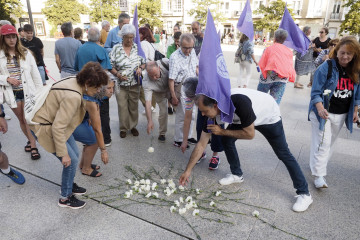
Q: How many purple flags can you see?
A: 4